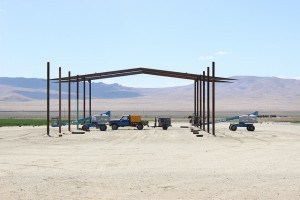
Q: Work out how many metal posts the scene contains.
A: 12